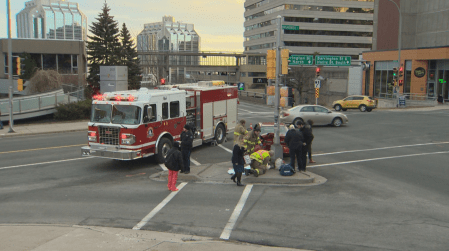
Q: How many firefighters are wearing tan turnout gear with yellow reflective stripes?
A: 3